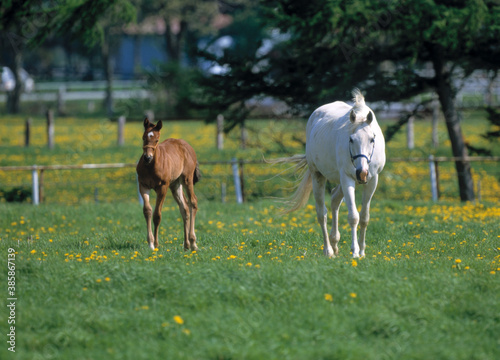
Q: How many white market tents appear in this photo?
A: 0